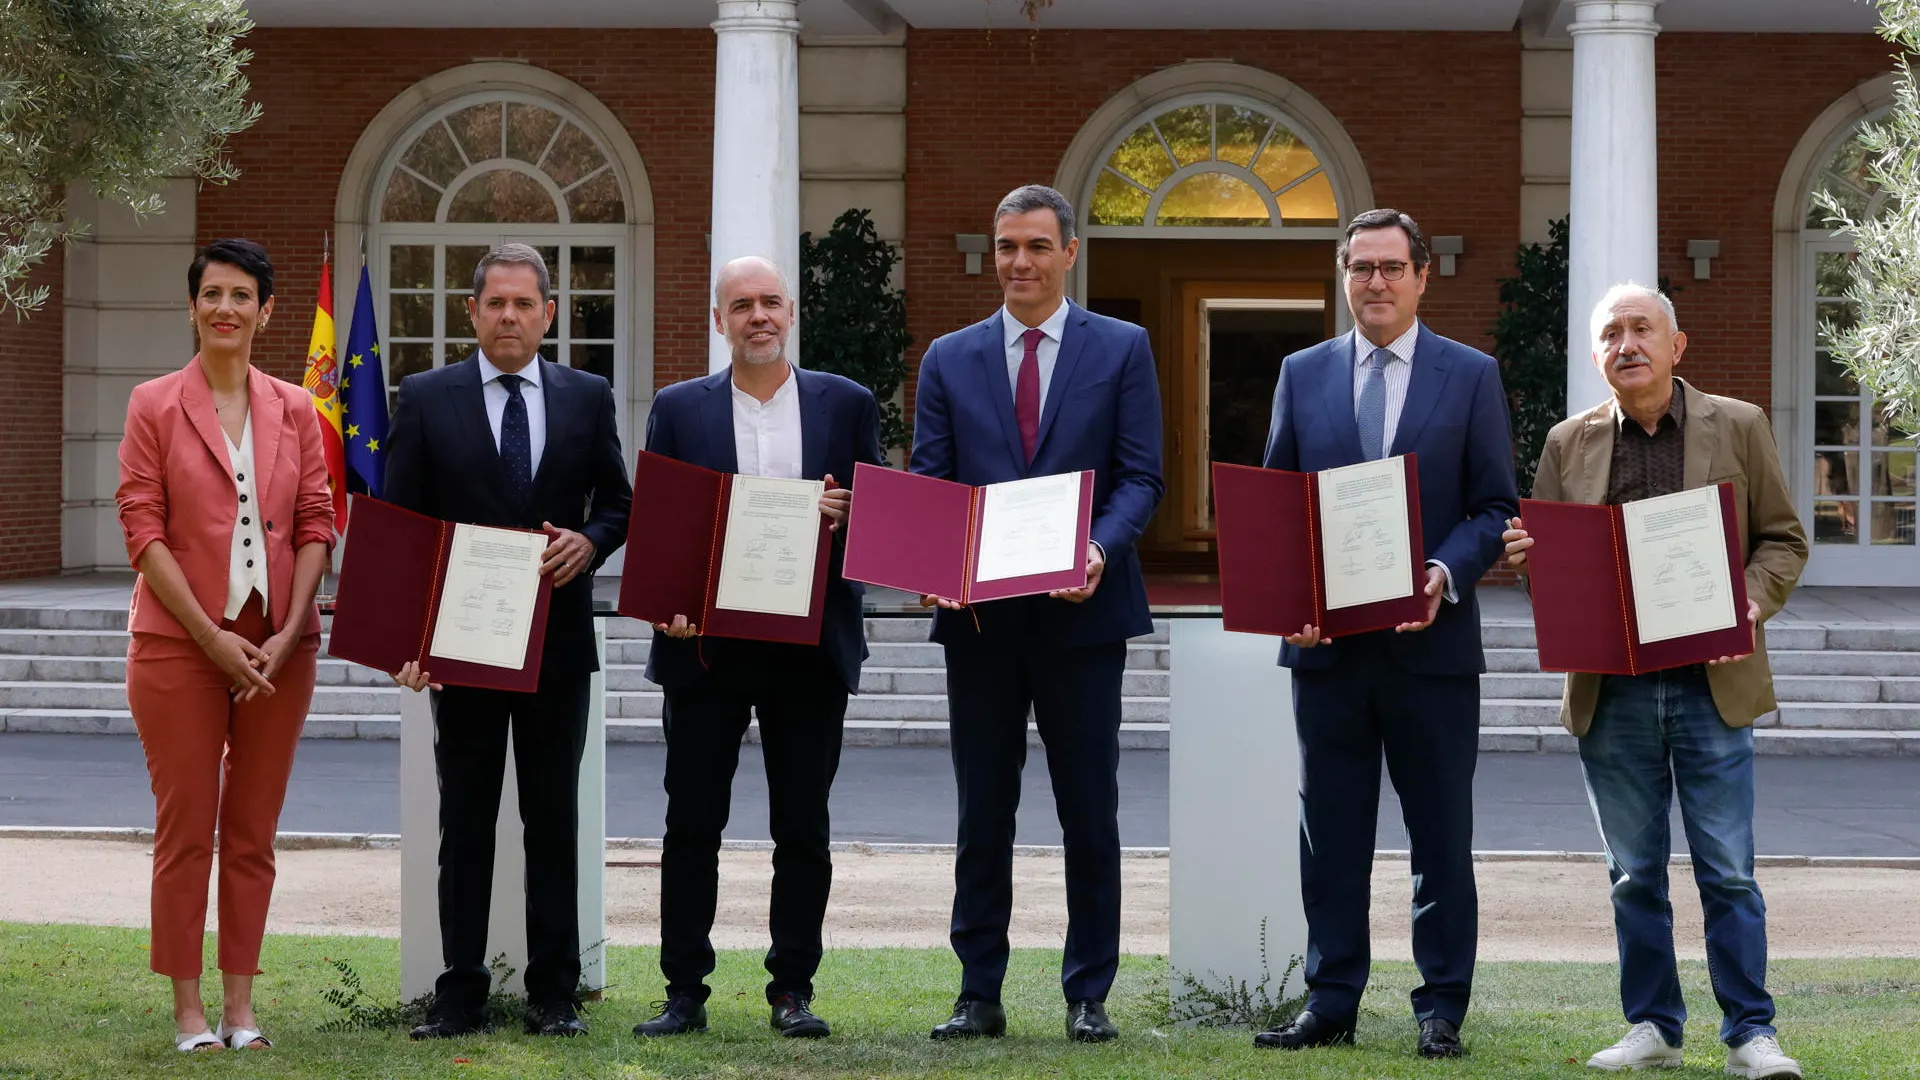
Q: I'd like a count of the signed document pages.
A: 5